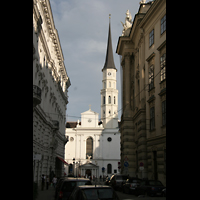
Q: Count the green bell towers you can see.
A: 0